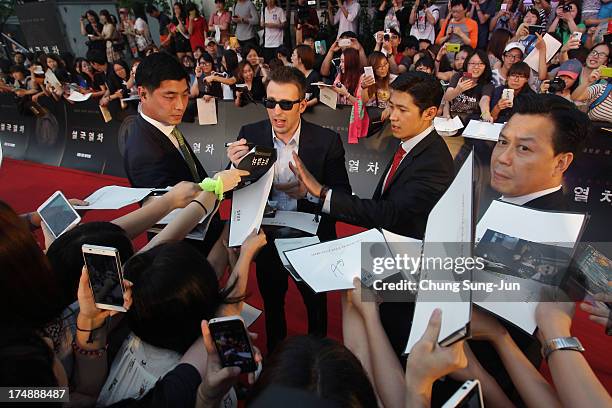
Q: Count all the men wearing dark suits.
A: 4